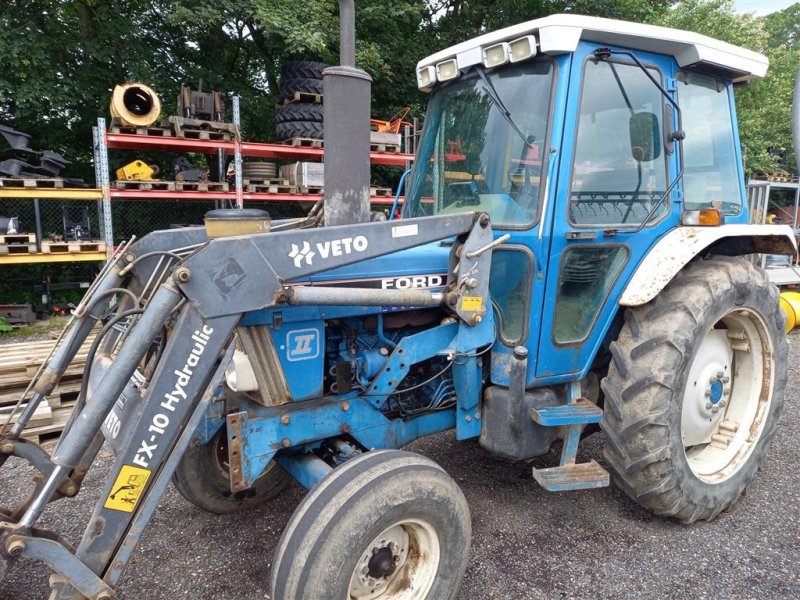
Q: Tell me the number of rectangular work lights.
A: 4